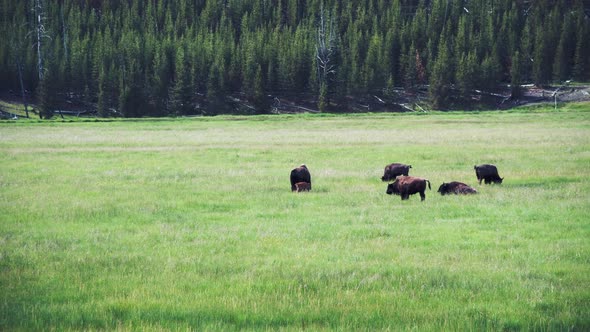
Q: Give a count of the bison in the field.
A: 6